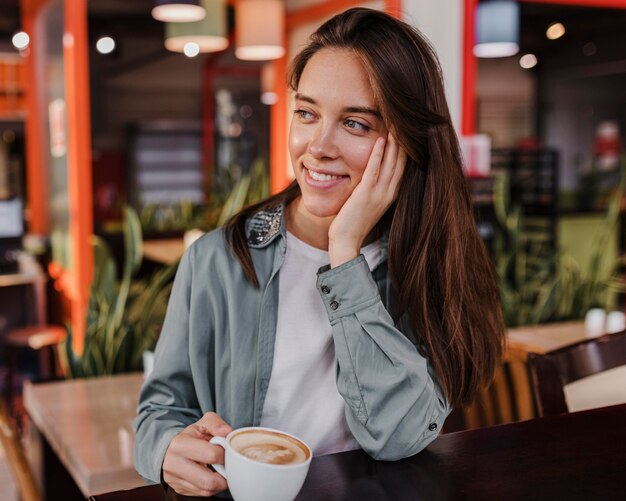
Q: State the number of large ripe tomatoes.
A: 0